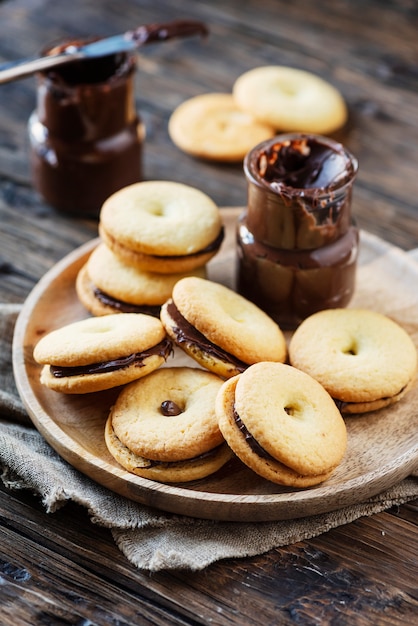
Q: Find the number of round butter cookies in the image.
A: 9